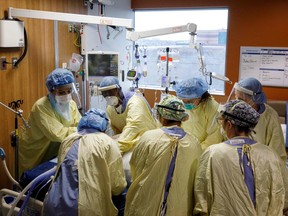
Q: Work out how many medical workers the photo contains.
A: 7